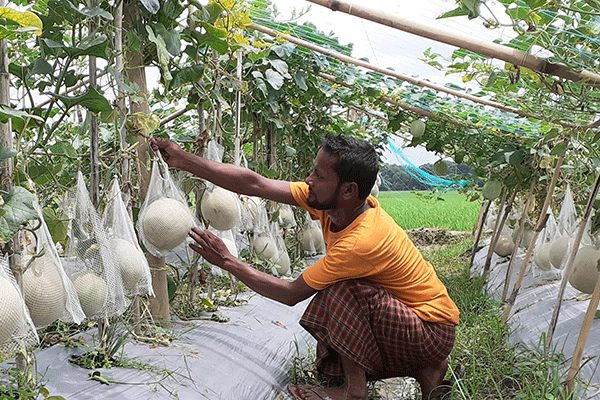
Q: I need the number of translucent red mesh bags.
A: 0